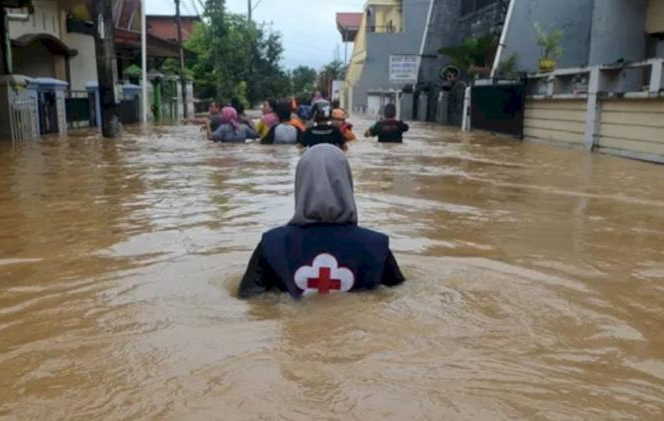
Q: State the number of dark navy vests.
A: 1